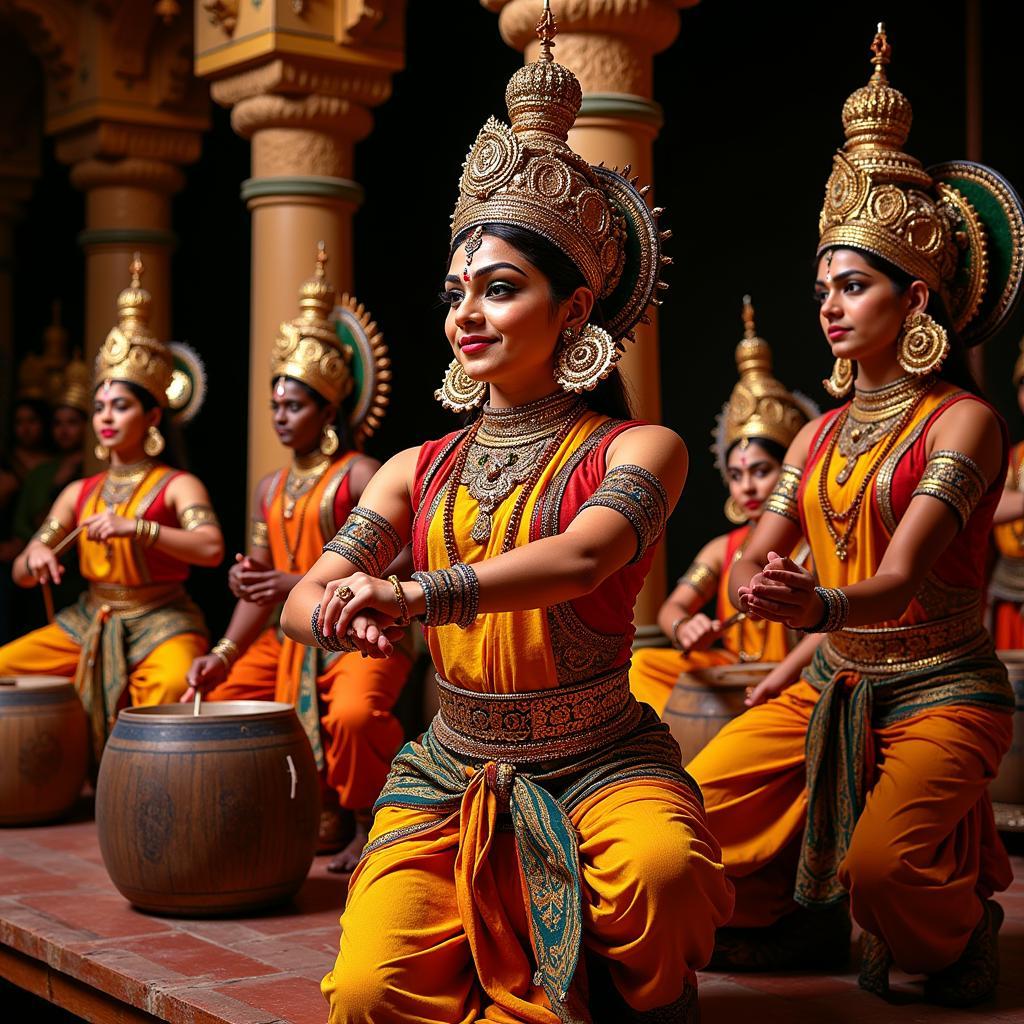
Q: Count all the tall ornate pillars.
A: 3